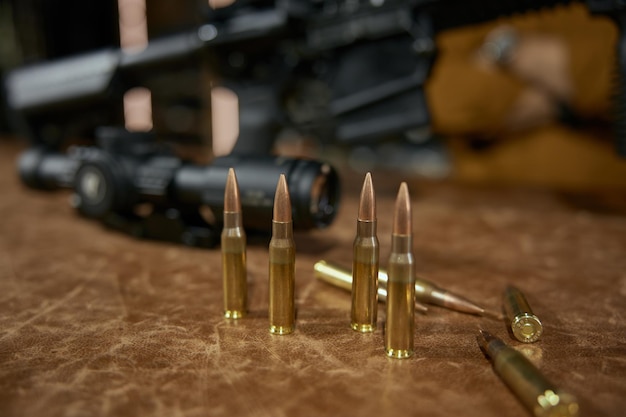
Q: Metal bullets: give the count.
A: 8